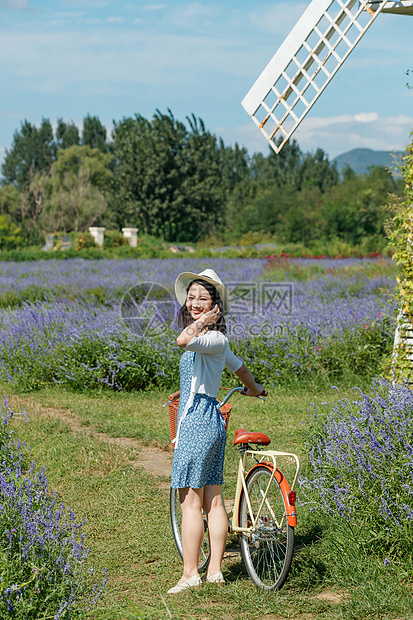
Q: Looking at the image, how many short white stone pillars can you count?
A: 2